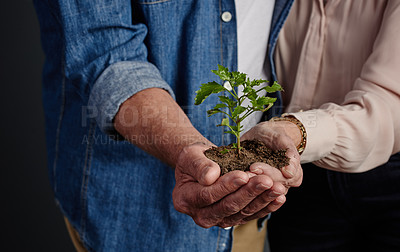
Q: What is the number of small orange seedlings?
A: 0